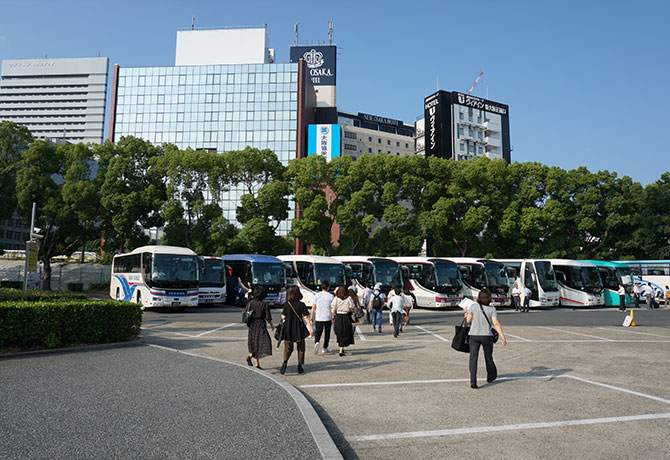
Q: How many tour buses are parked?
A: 11